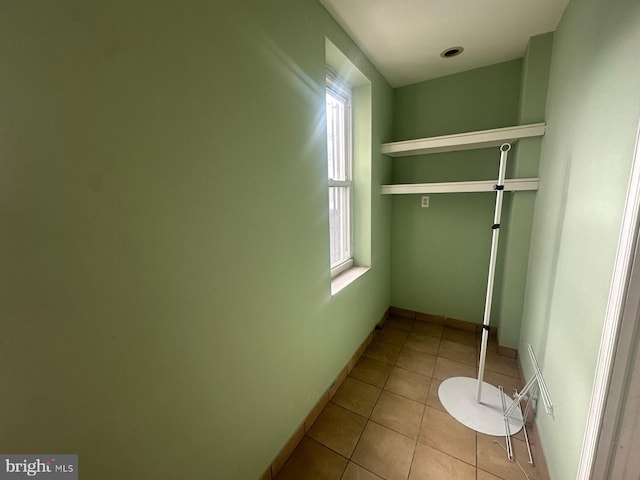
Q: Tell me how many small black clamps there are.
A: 3